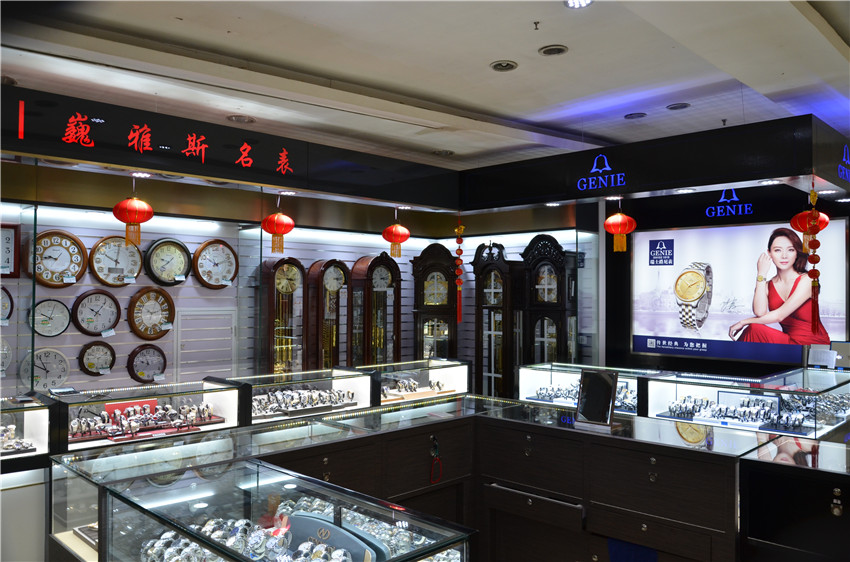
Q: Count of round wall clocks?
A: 12